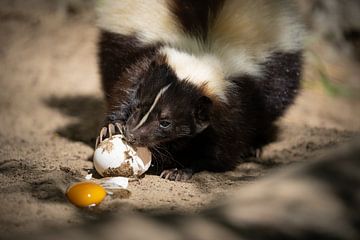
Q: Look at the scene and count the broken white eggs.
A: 1